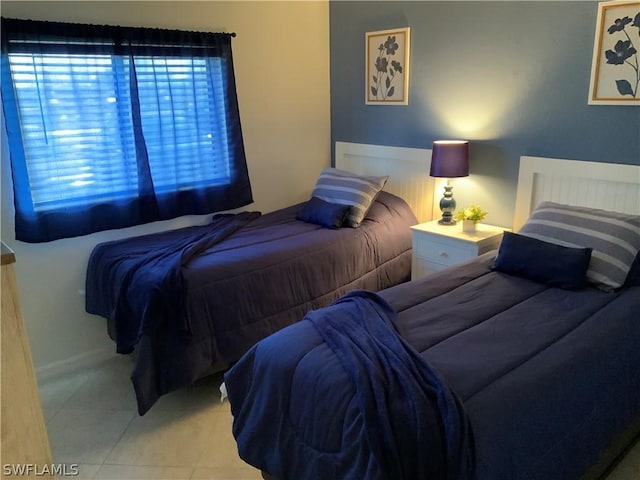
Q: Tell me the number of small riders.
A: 0